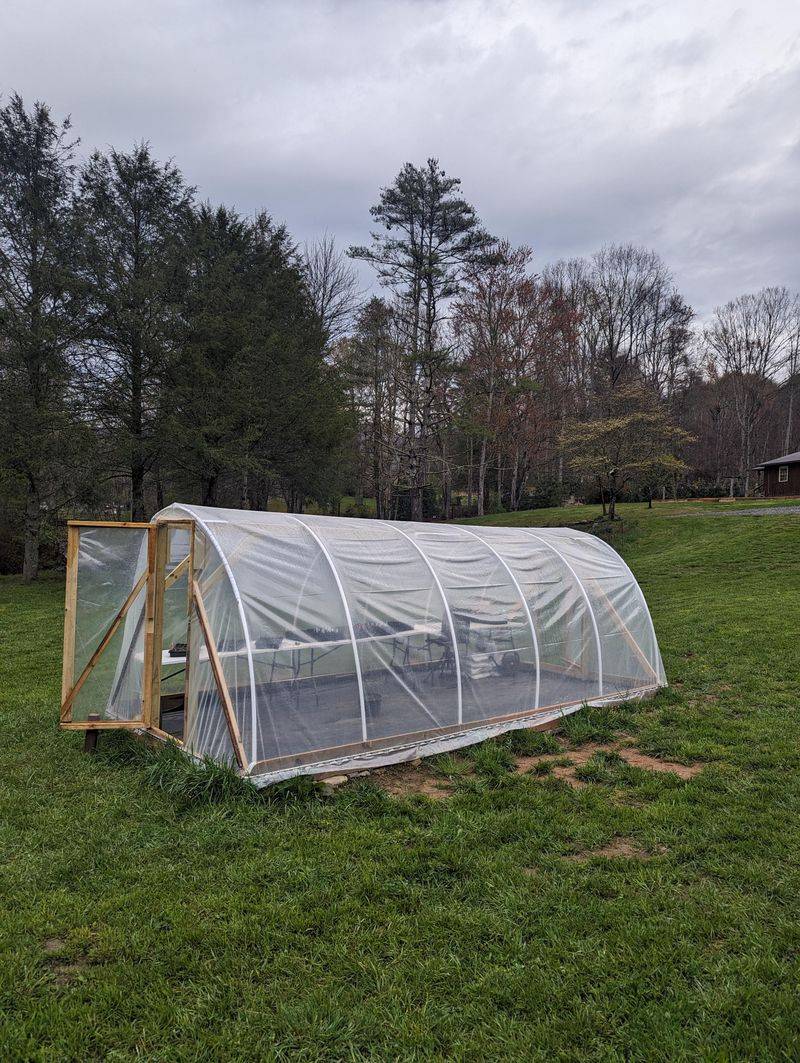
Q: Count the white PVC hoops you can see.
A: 6